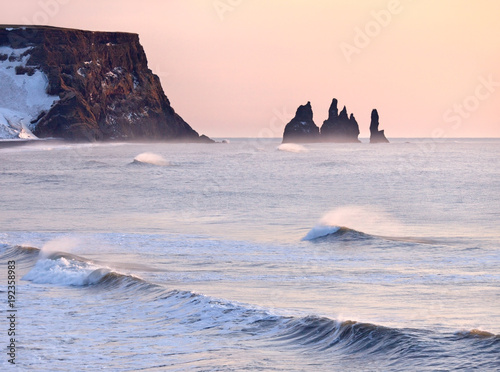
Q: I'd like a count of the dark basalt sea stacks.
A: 3